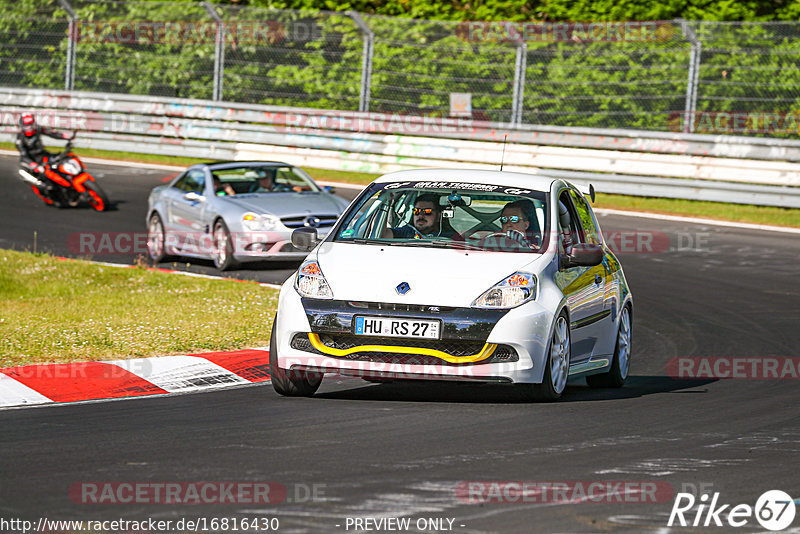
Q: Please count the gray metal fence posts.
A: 5